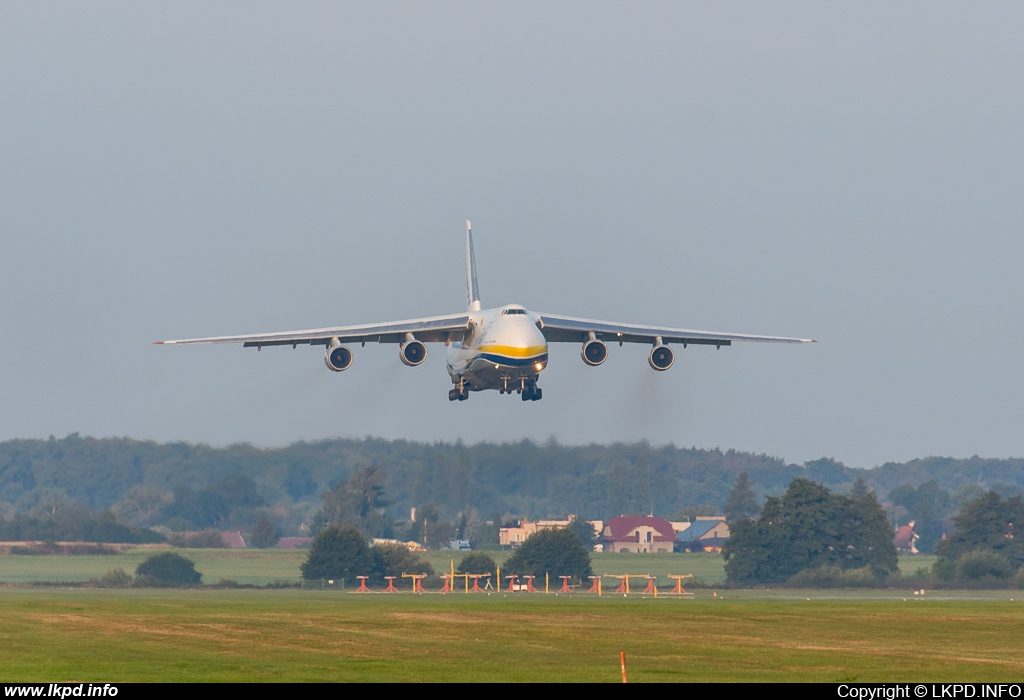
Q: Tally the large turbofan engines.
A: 4